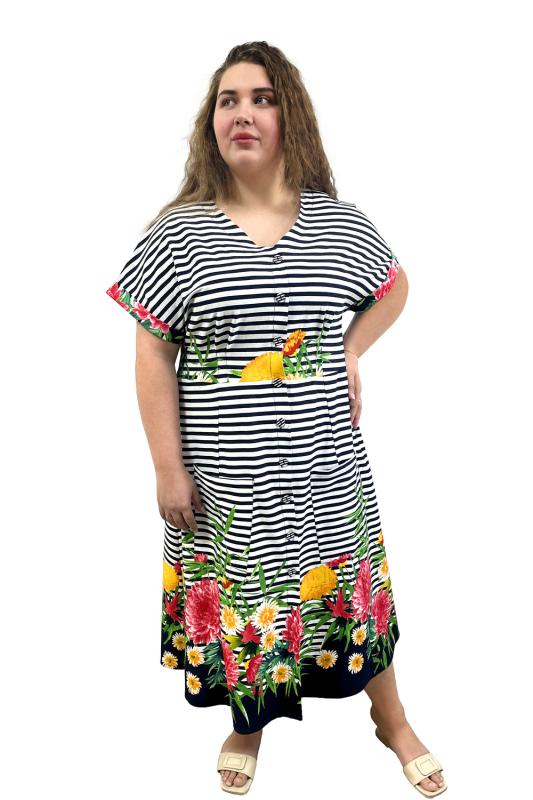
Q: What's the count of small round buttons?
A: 9